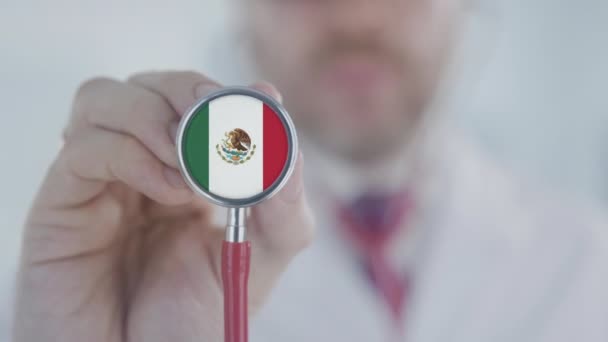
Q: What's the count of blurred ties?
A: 1